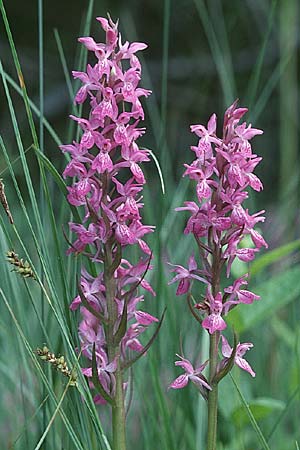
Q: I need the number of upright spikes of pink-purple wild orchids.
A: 2